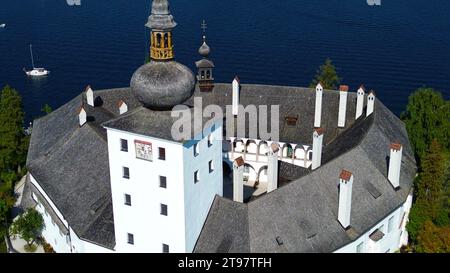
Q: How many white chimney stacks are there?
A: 13